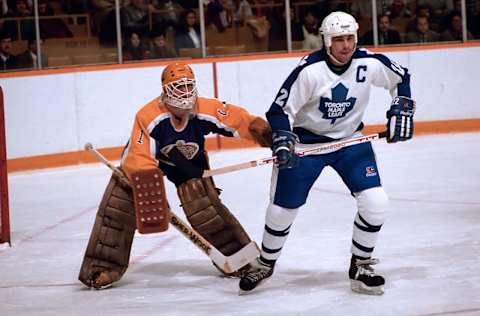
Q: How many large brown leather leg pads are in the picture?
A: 2